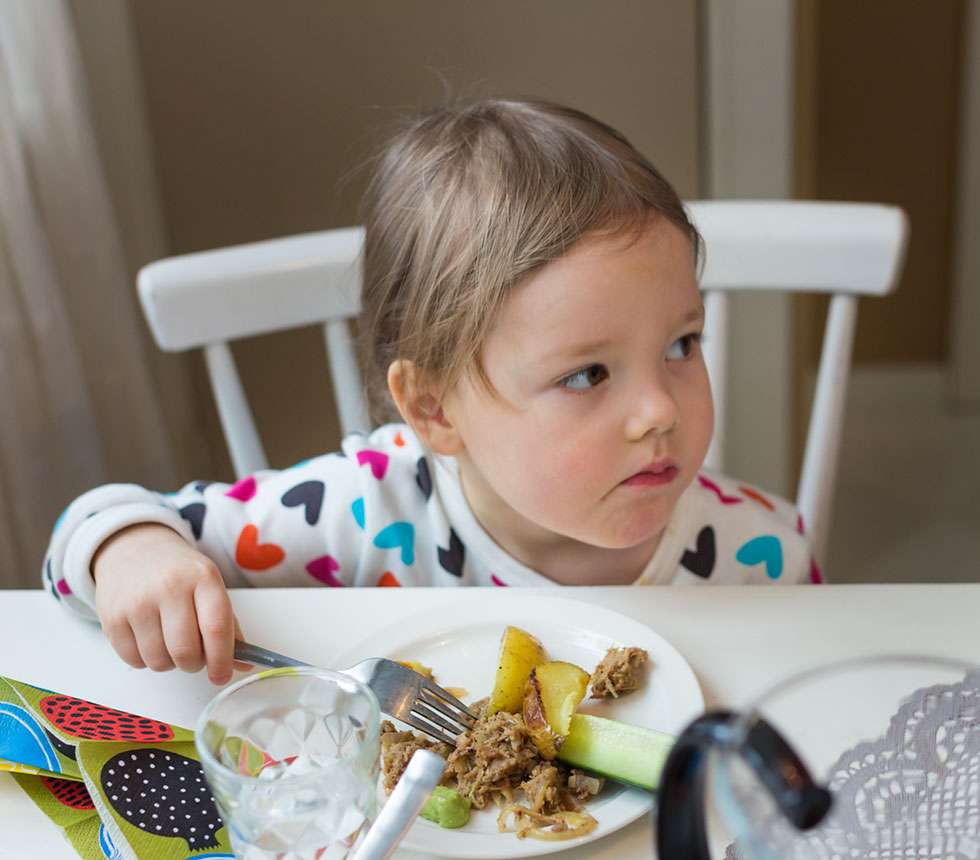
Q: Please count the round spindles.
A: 4